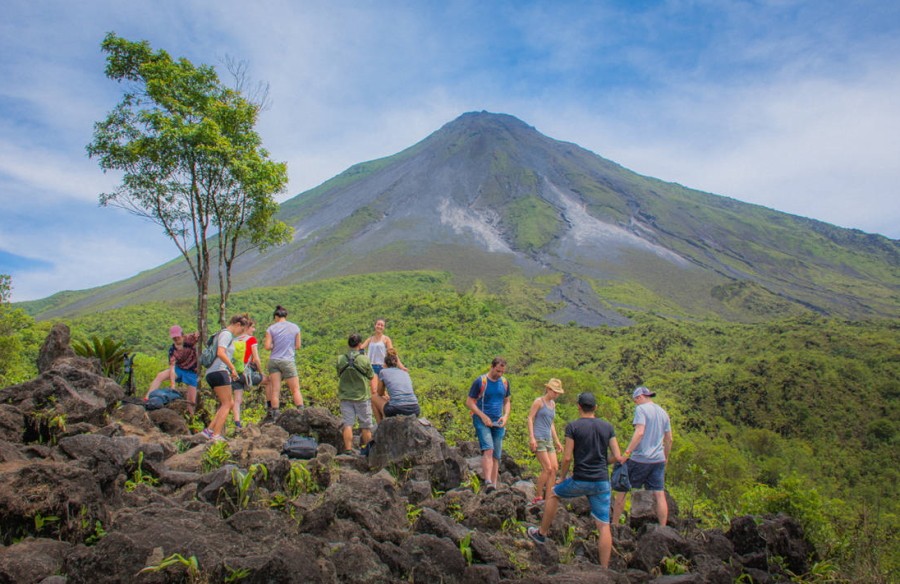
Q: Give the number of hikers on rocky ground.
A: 11